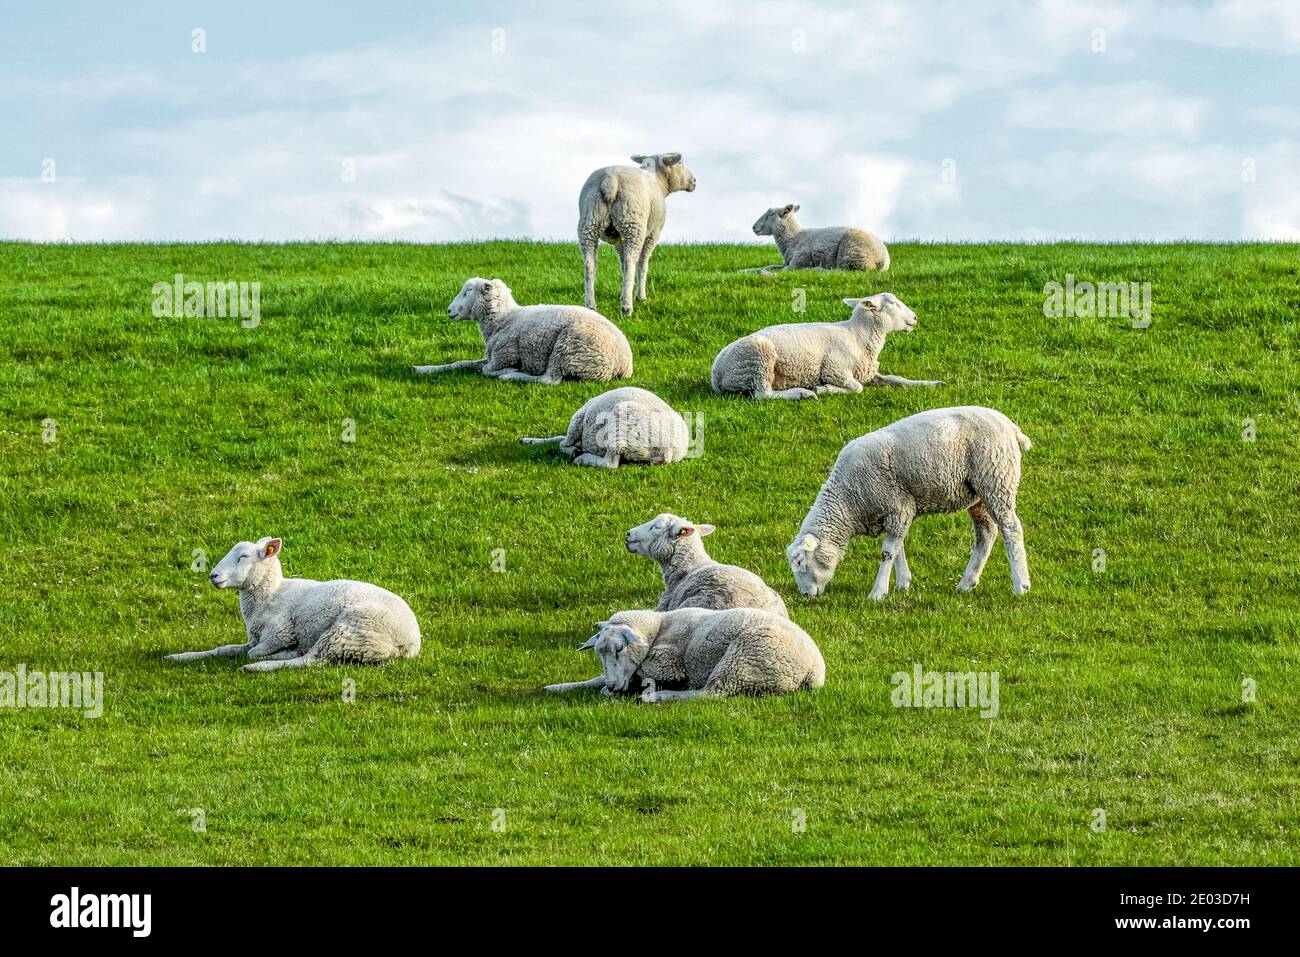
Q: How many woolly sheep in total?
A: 9